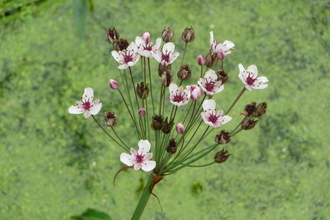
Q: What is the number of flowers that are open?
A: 10